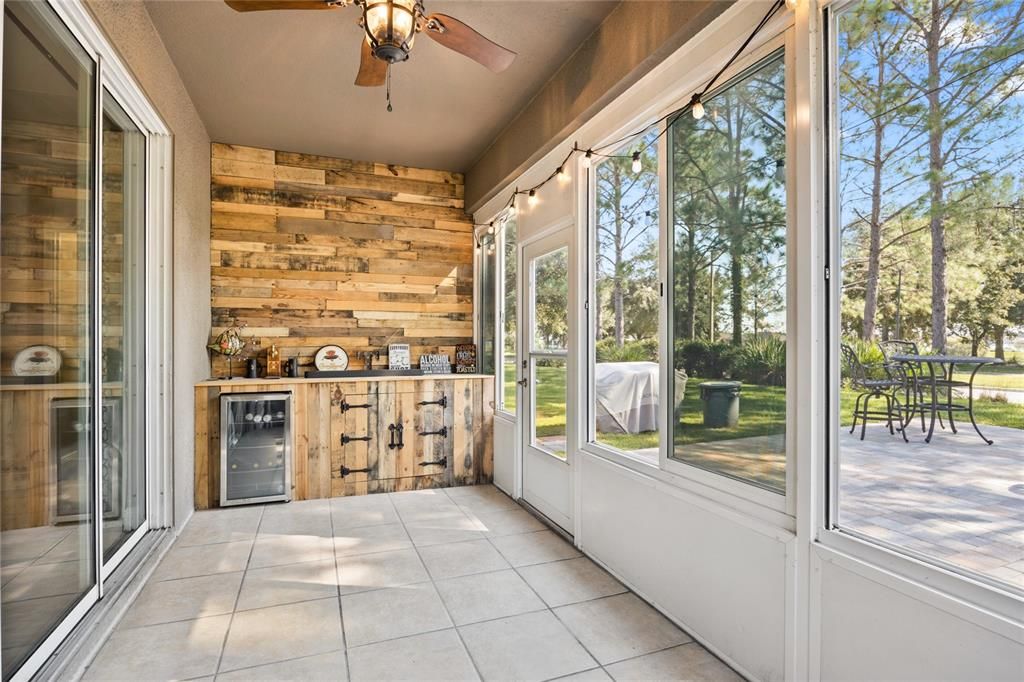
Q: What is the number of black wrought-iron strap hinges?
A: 6